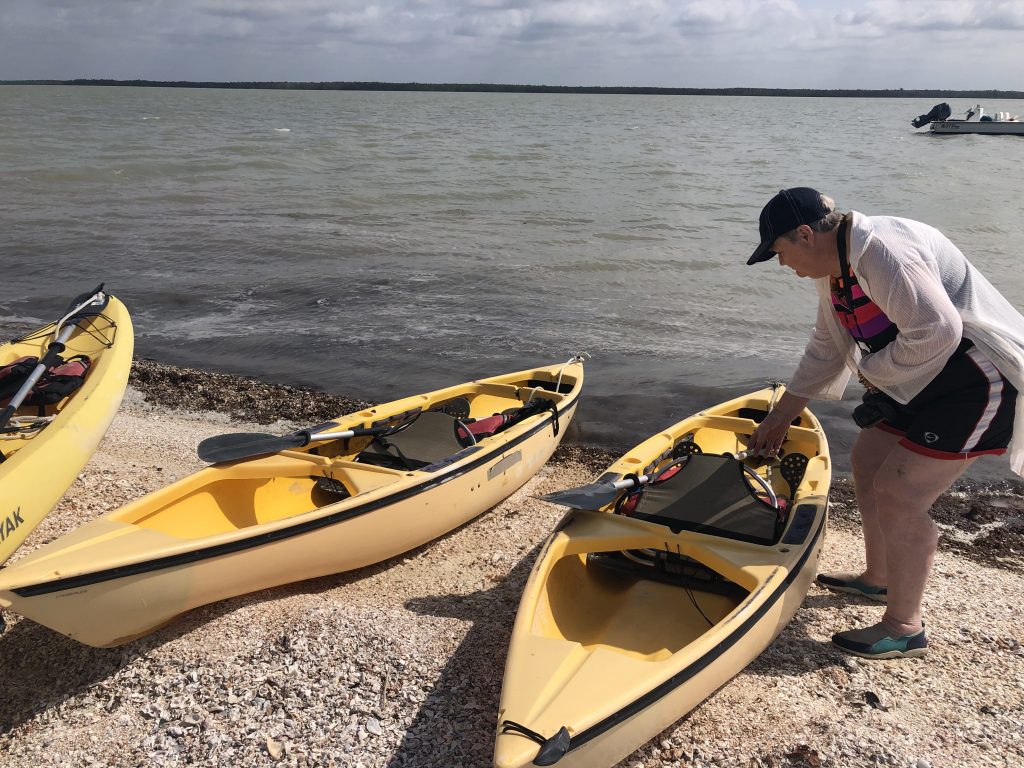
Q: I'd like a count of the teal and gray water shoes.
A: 2